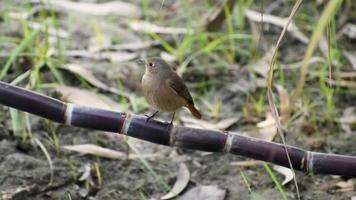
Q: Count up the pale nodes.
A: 5